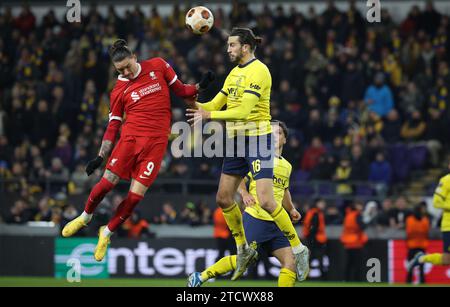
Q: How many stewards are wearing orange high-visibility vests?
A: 5